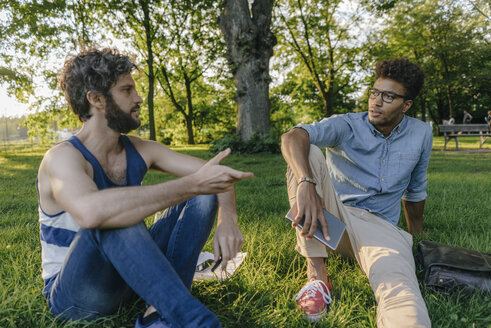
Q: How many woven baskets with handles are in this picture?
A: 0